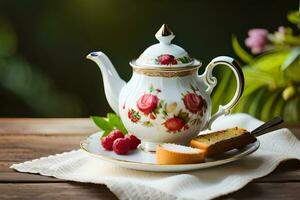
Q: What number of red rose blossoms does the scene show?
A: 4